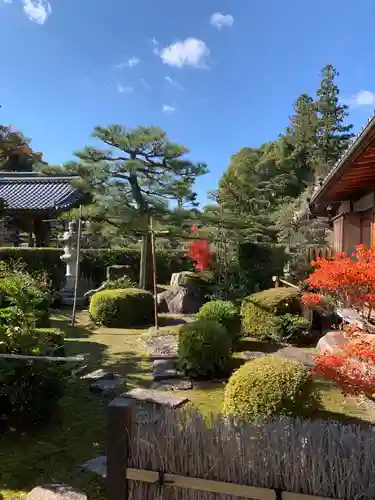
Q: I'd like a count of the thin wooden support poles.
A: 2